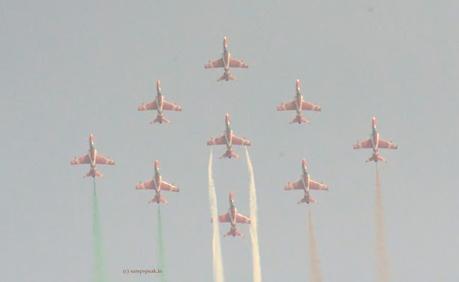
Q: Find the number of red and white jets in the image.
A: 9